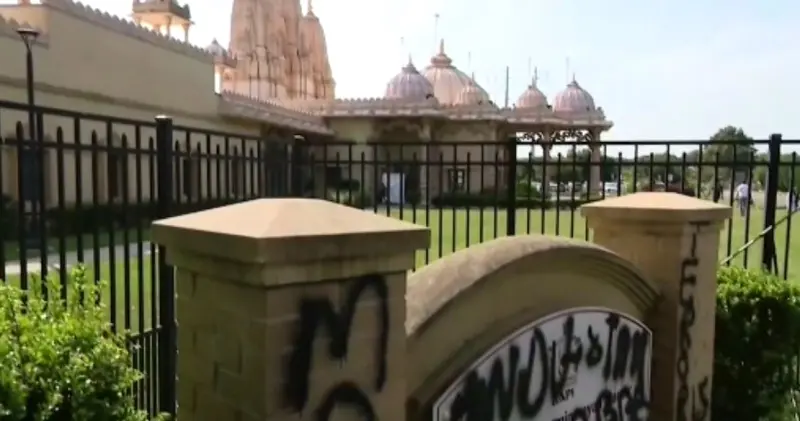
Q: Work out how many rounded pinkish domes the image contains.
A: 5